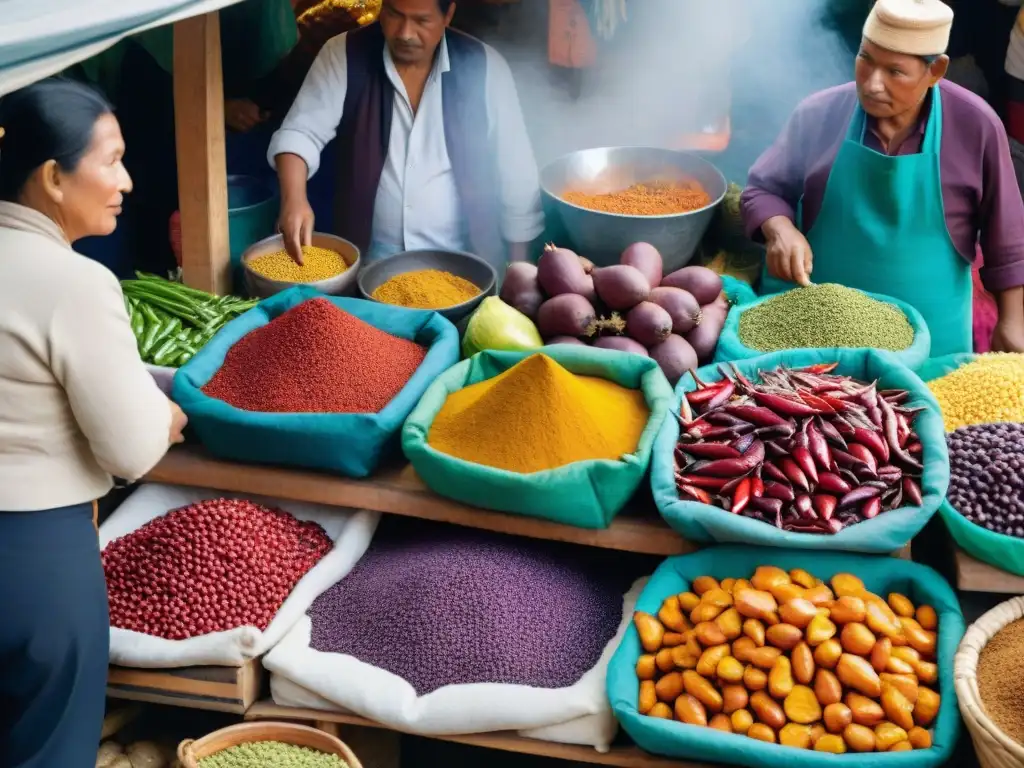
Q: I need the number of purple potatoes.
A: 12